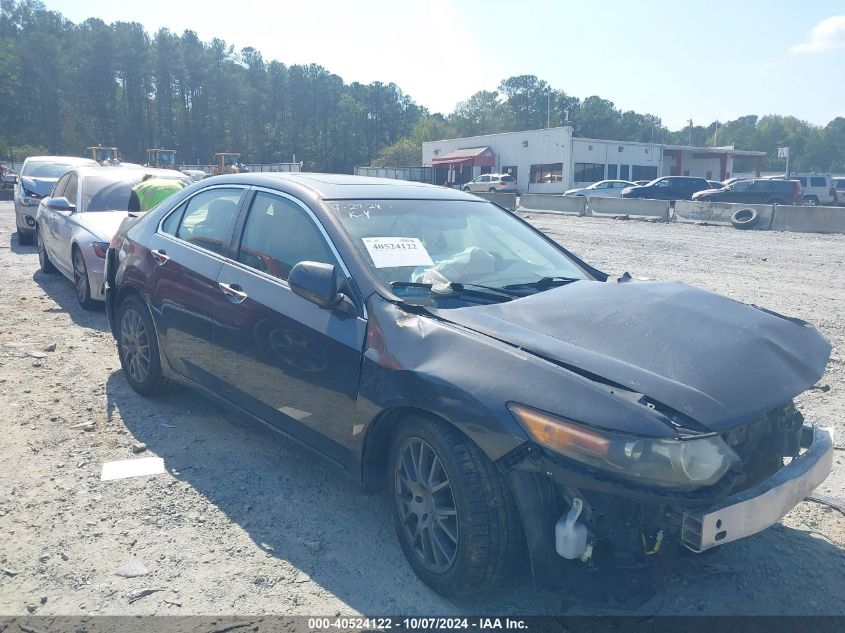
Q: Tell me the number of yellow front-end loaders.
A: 3